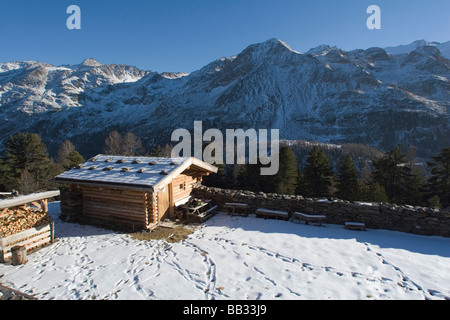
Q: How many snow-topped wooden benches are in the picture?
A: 4